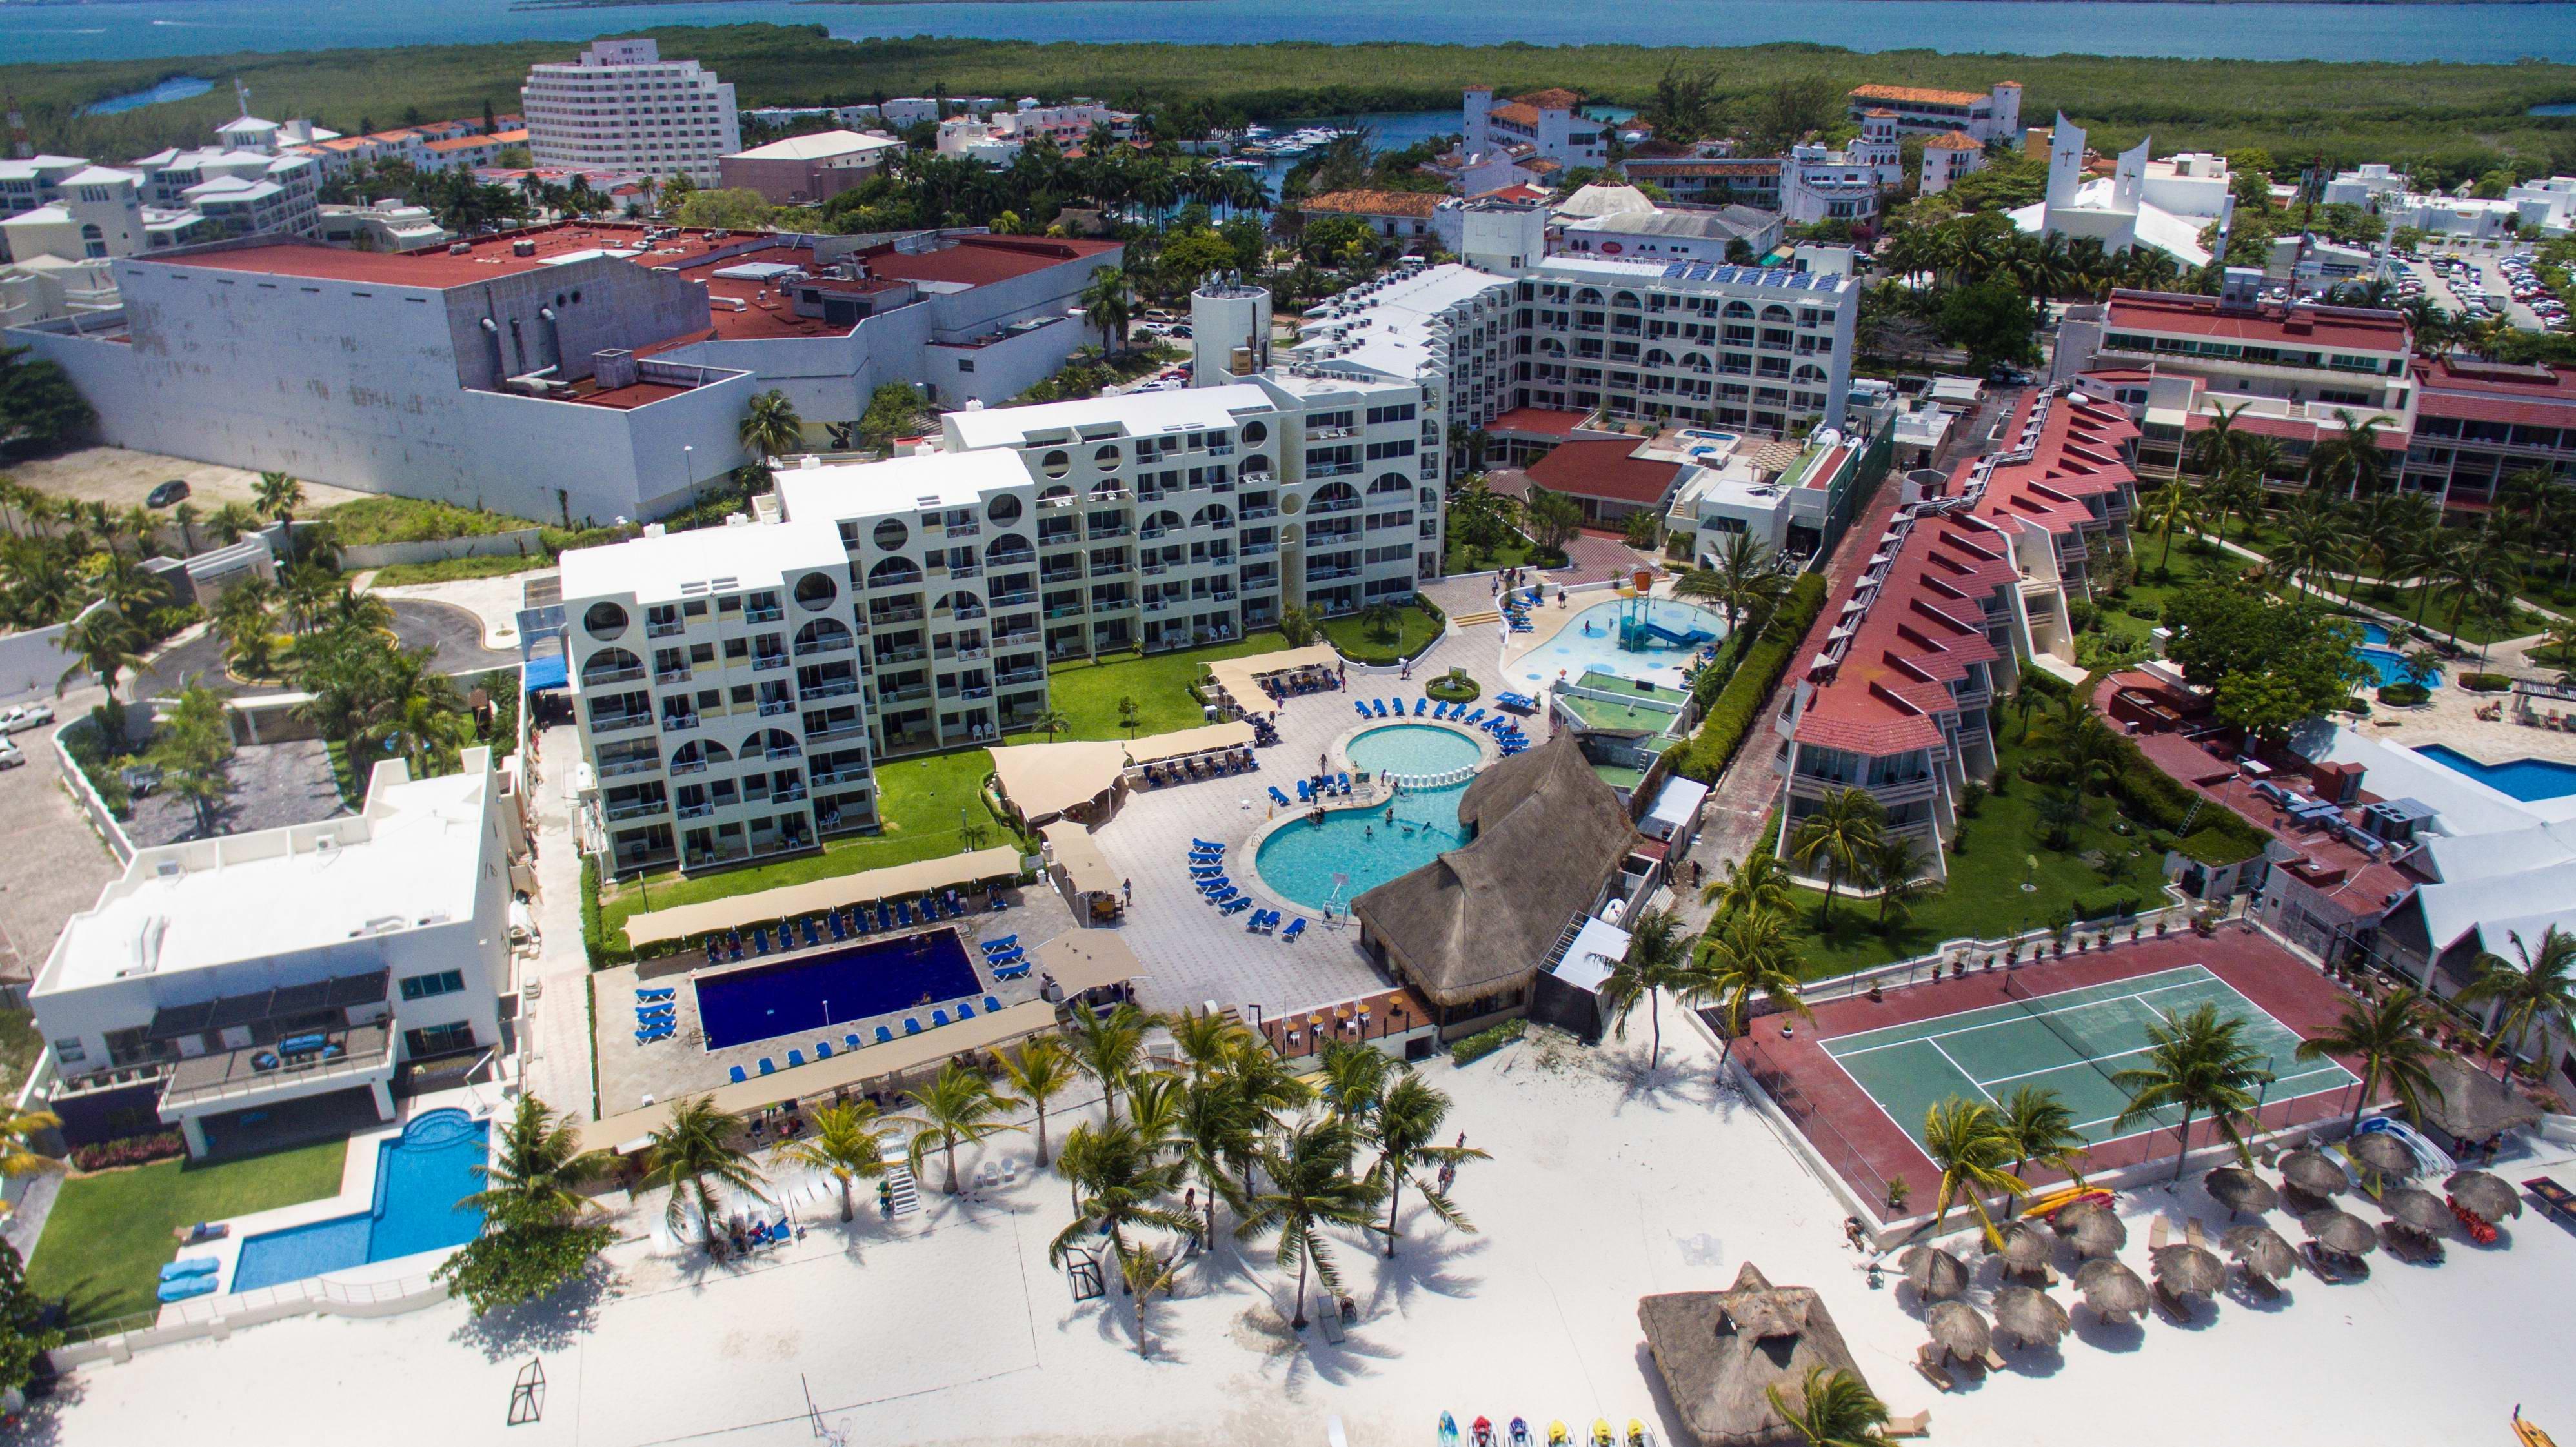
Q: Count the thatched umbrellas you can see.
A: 14